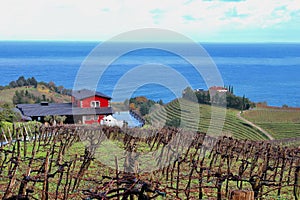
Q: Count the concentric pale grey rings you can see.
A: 2